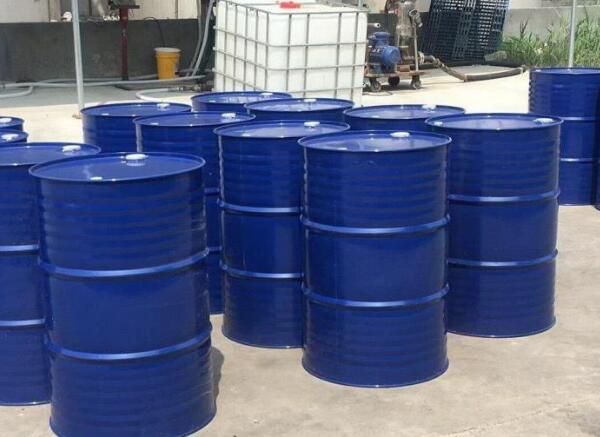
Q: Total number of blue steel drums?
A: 13